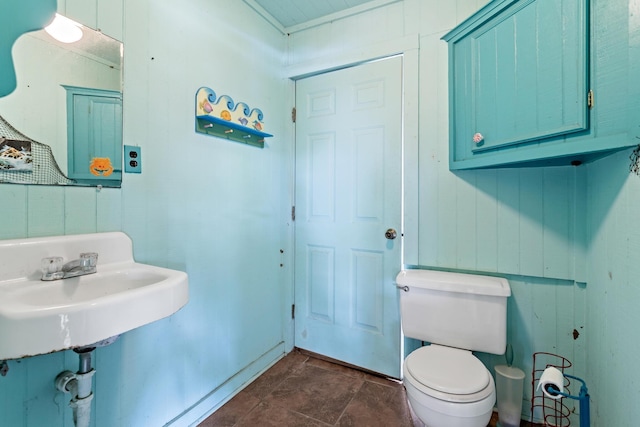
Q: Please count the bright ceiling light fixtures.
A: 1